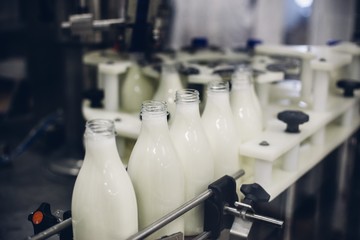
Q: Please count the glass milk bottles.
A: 7